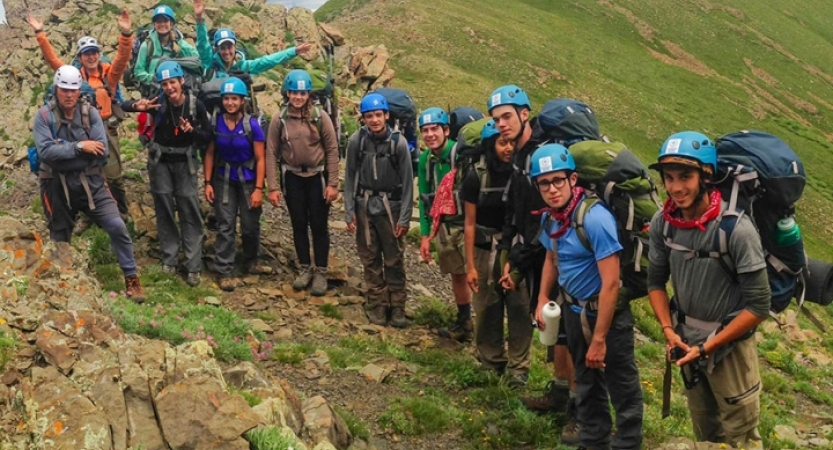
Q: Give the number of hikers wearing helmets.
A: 13